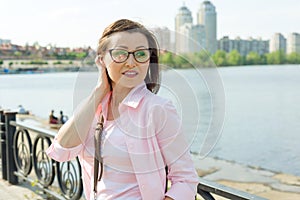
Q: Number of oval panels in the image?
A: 3